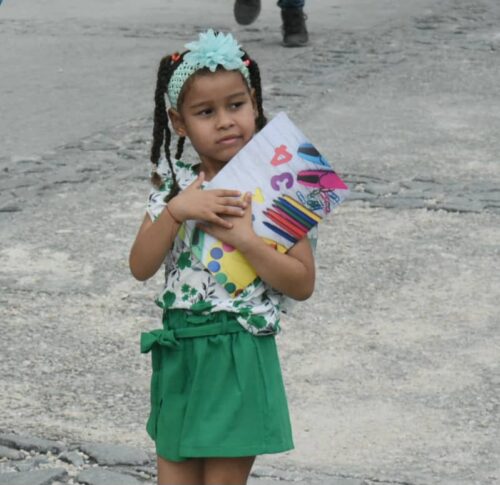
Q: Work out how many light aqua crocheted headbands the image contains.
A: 1